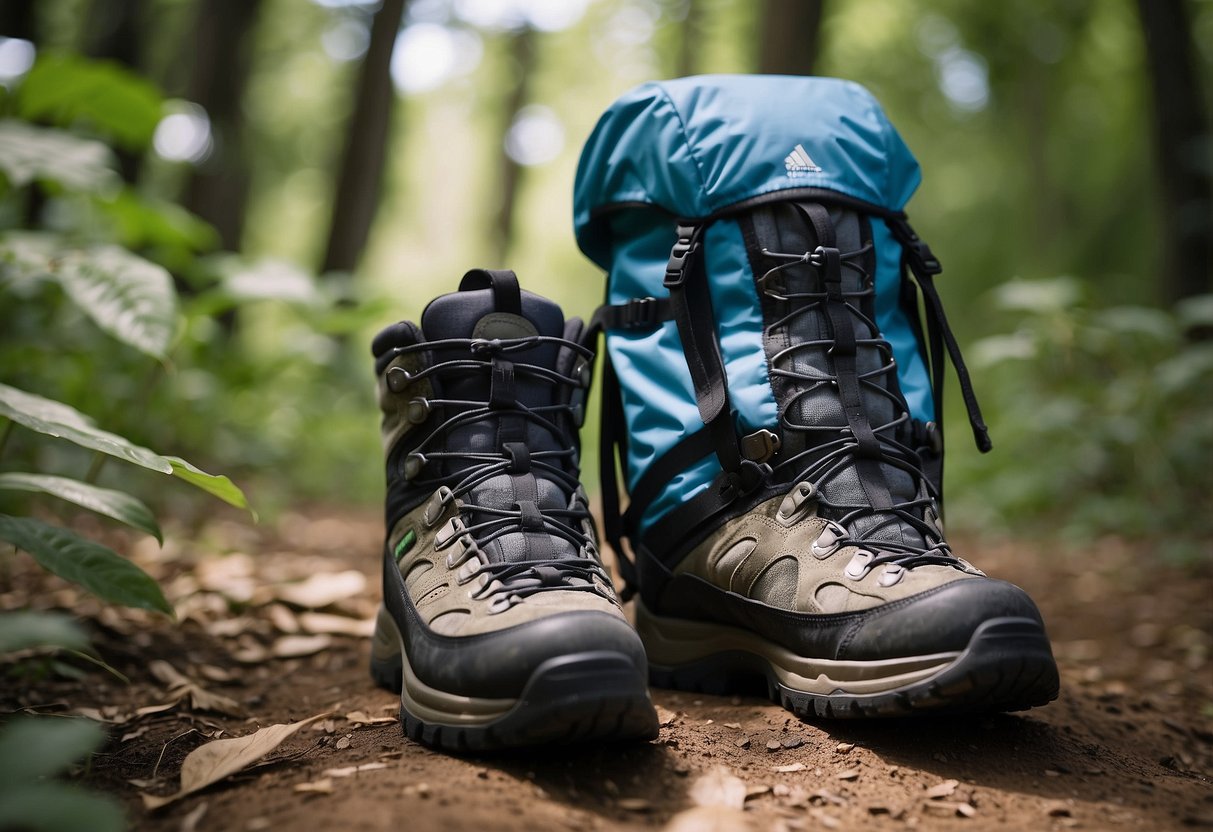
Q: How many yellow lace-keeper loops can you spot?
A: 0